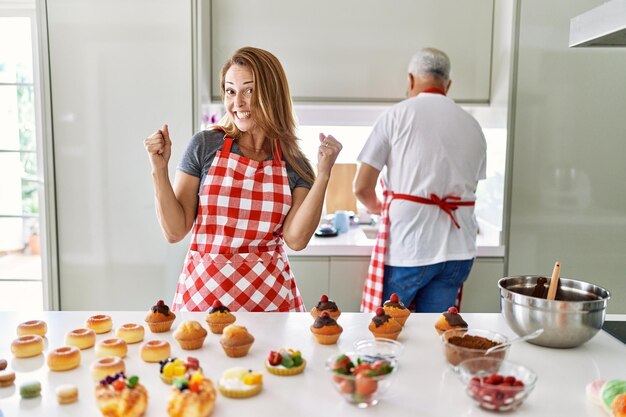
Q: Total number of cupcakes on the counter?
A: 9